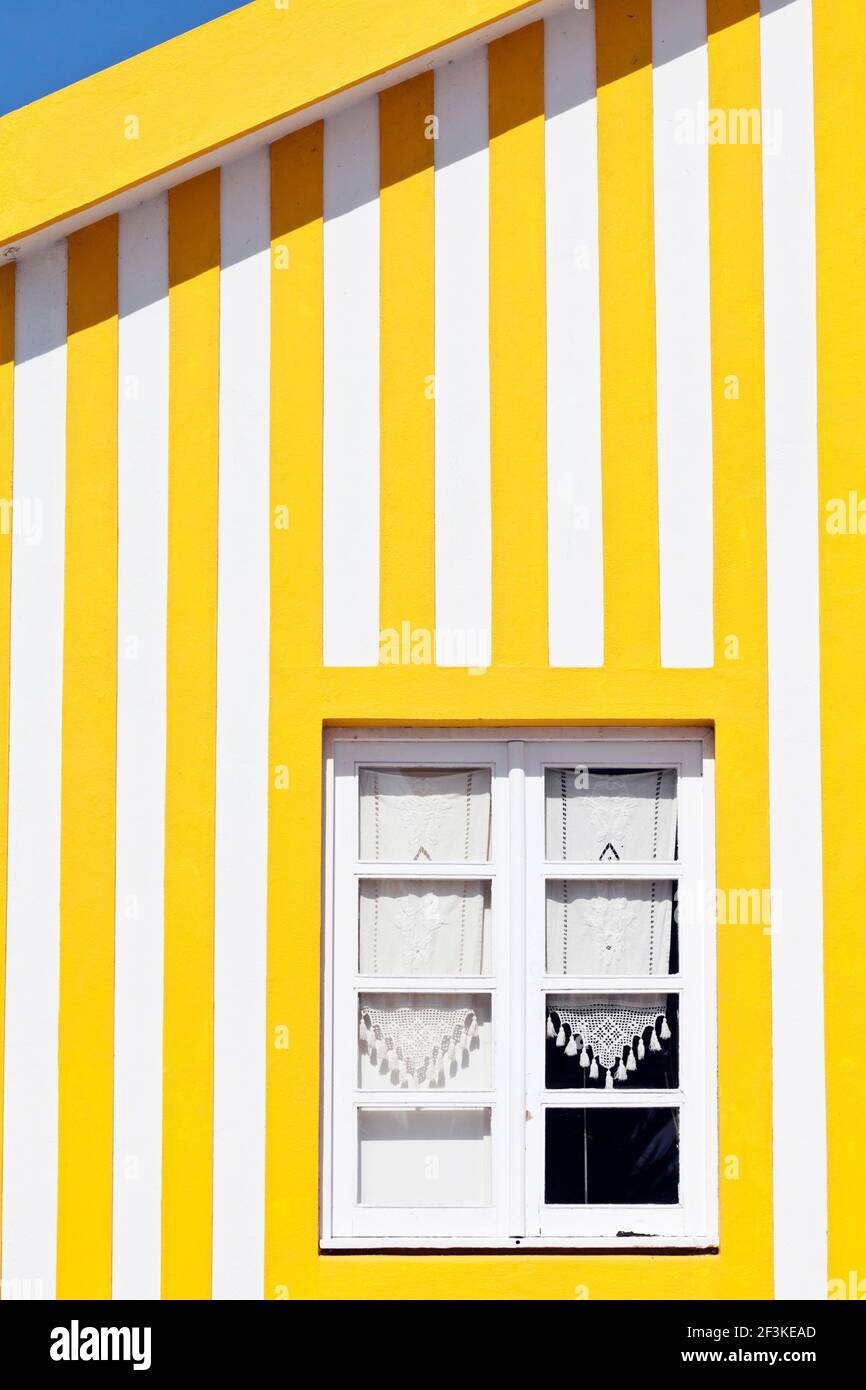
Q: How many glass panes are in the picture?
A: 8